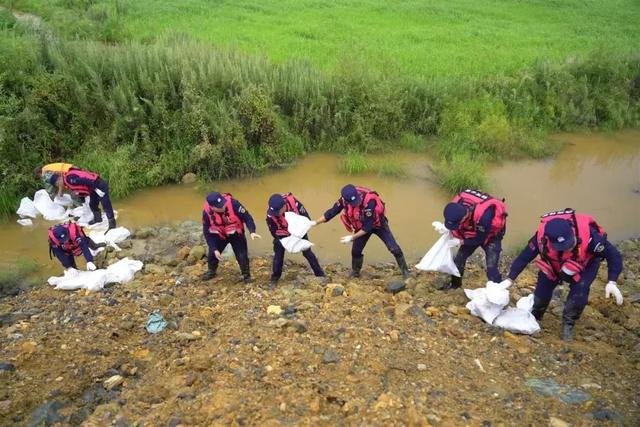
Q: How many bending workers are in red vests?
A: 7